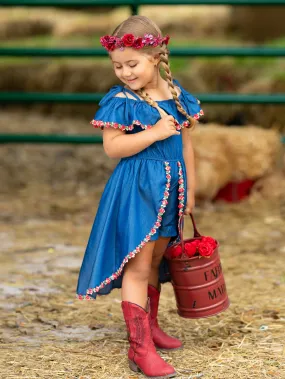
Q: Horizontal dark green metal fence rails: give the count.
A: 4